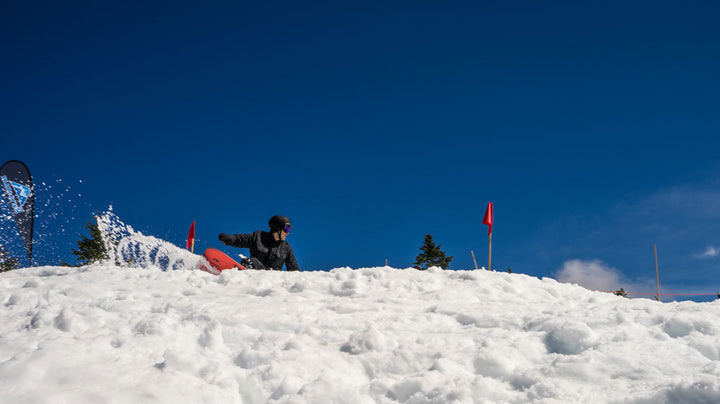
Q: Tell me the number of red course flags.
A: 2